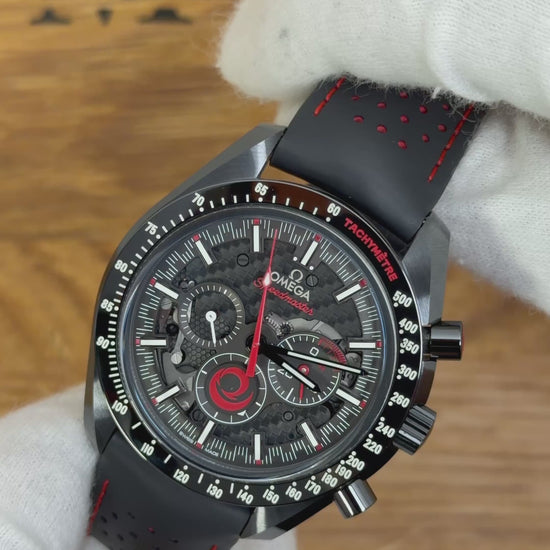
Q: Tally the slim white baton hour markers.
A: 12